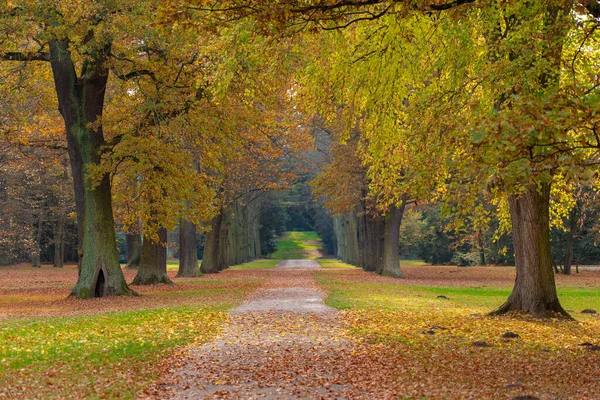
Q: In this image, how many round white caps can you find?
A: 0